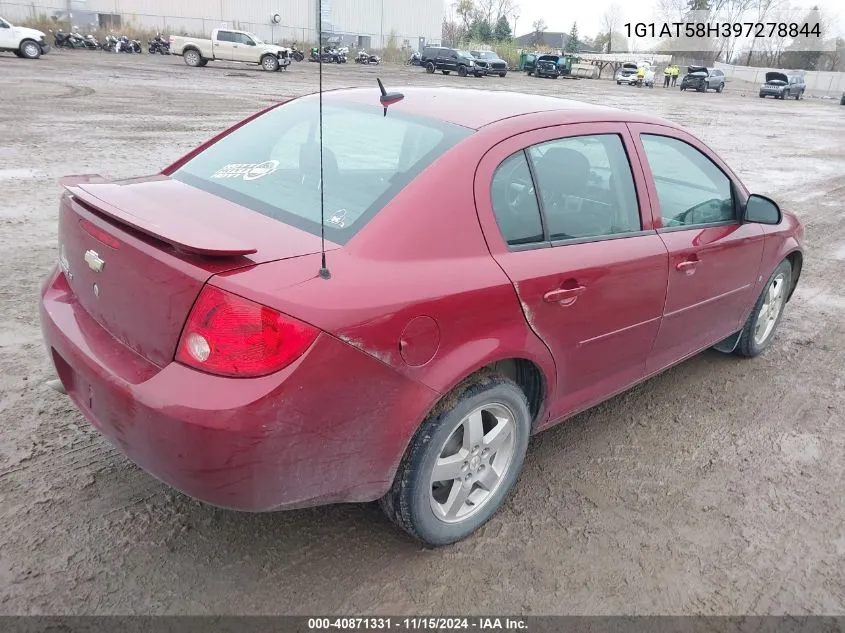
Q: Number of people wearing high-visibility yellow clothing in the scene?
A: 3